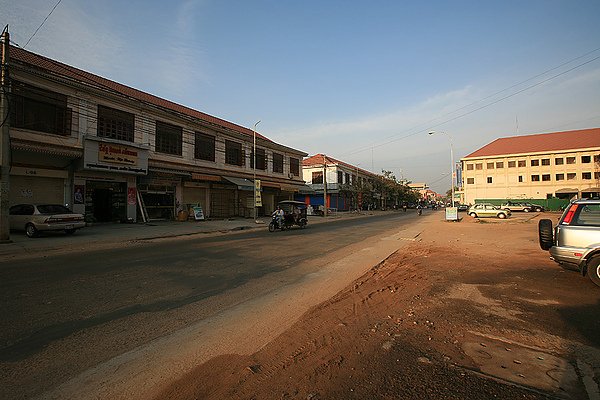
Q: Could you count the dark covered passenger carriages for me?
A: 1